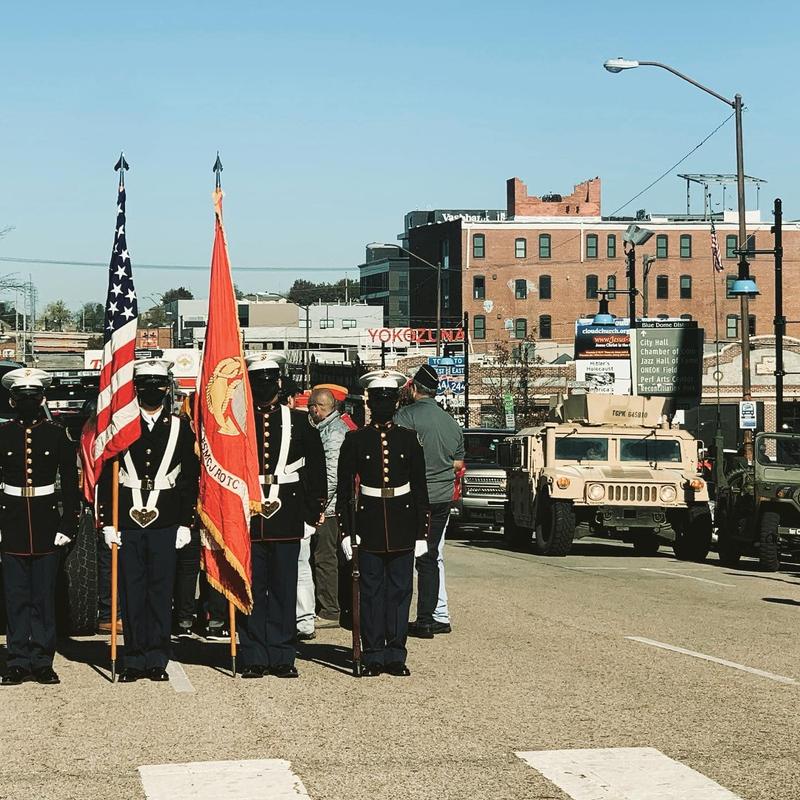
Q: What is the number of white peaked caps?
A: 4